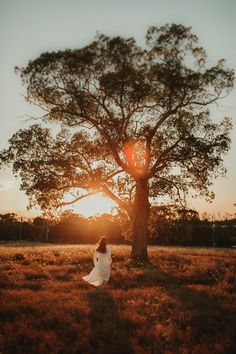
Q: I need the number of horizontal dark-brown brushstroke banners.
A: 0